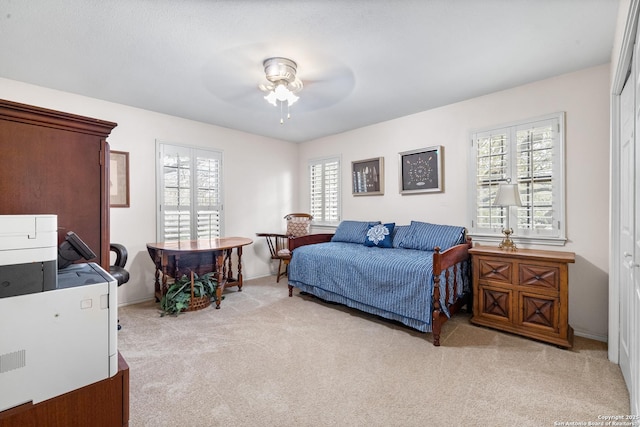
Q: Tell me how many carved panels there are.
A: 4